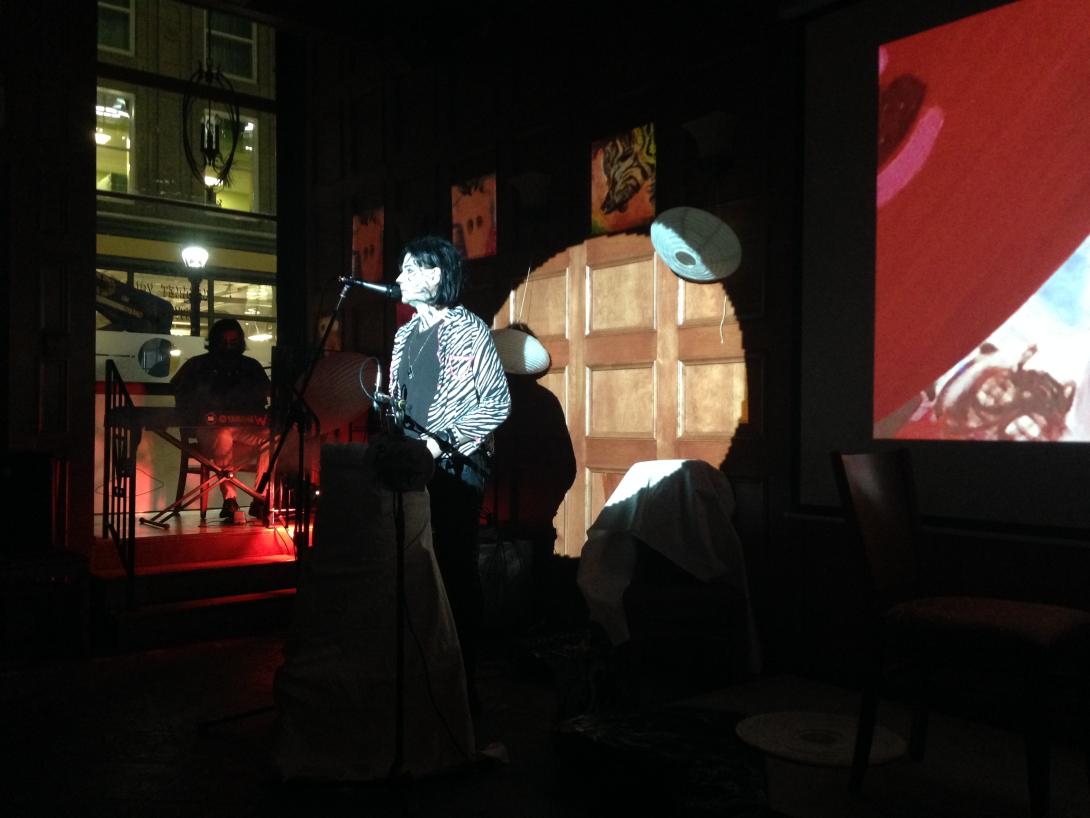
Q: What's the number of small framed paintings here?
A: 3